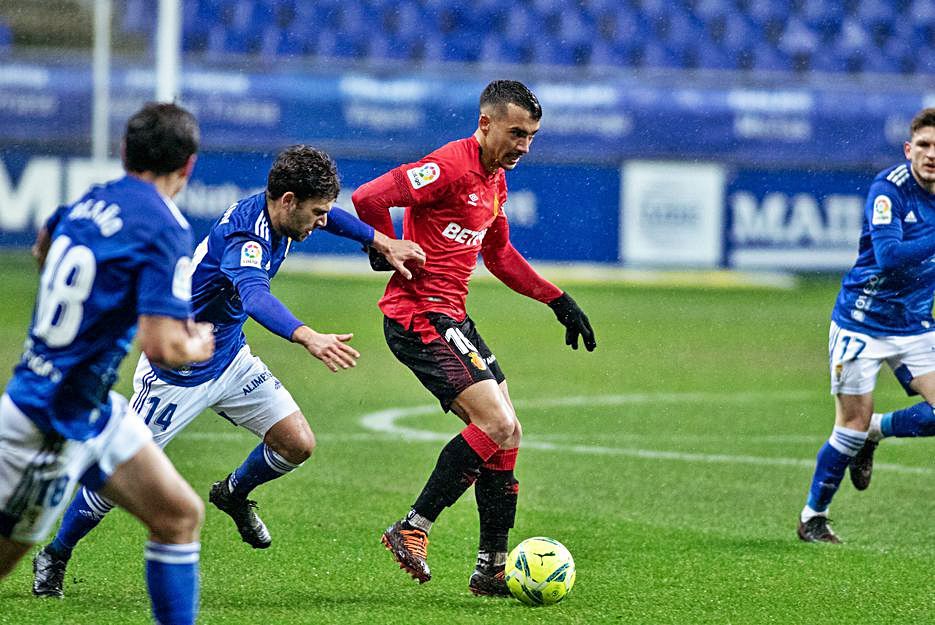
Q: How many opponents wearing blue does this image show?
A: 3